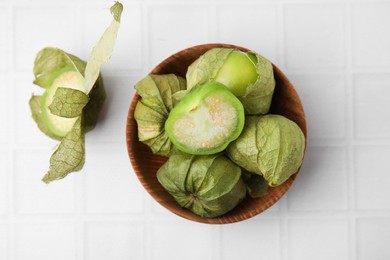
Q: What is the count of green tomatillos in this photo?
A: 6